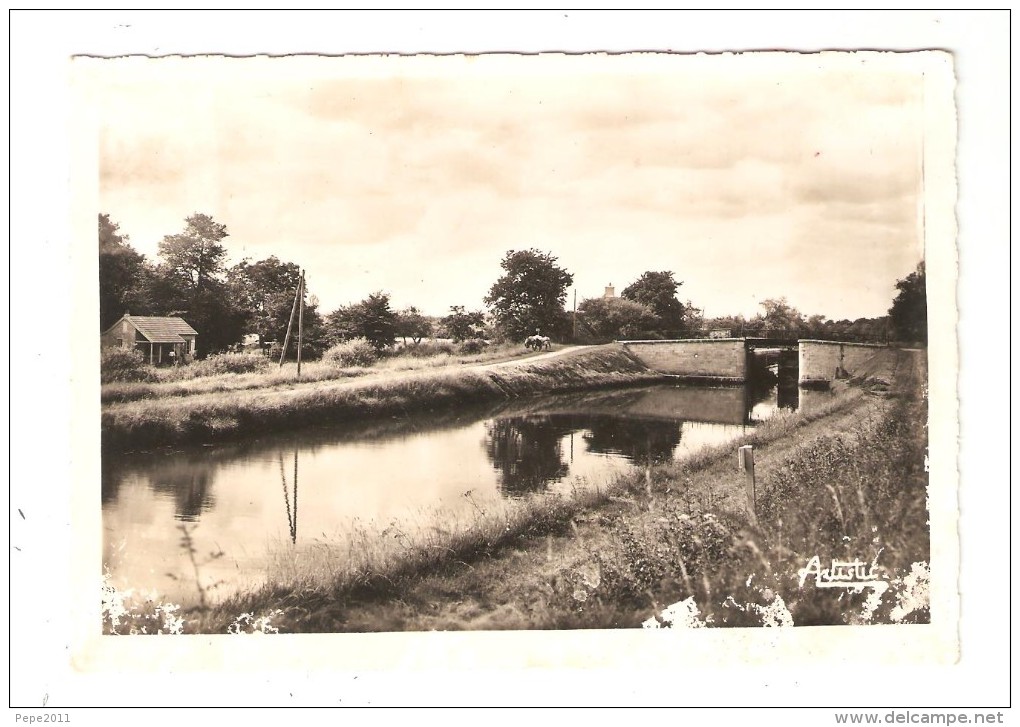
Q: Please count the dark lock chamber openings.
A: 1